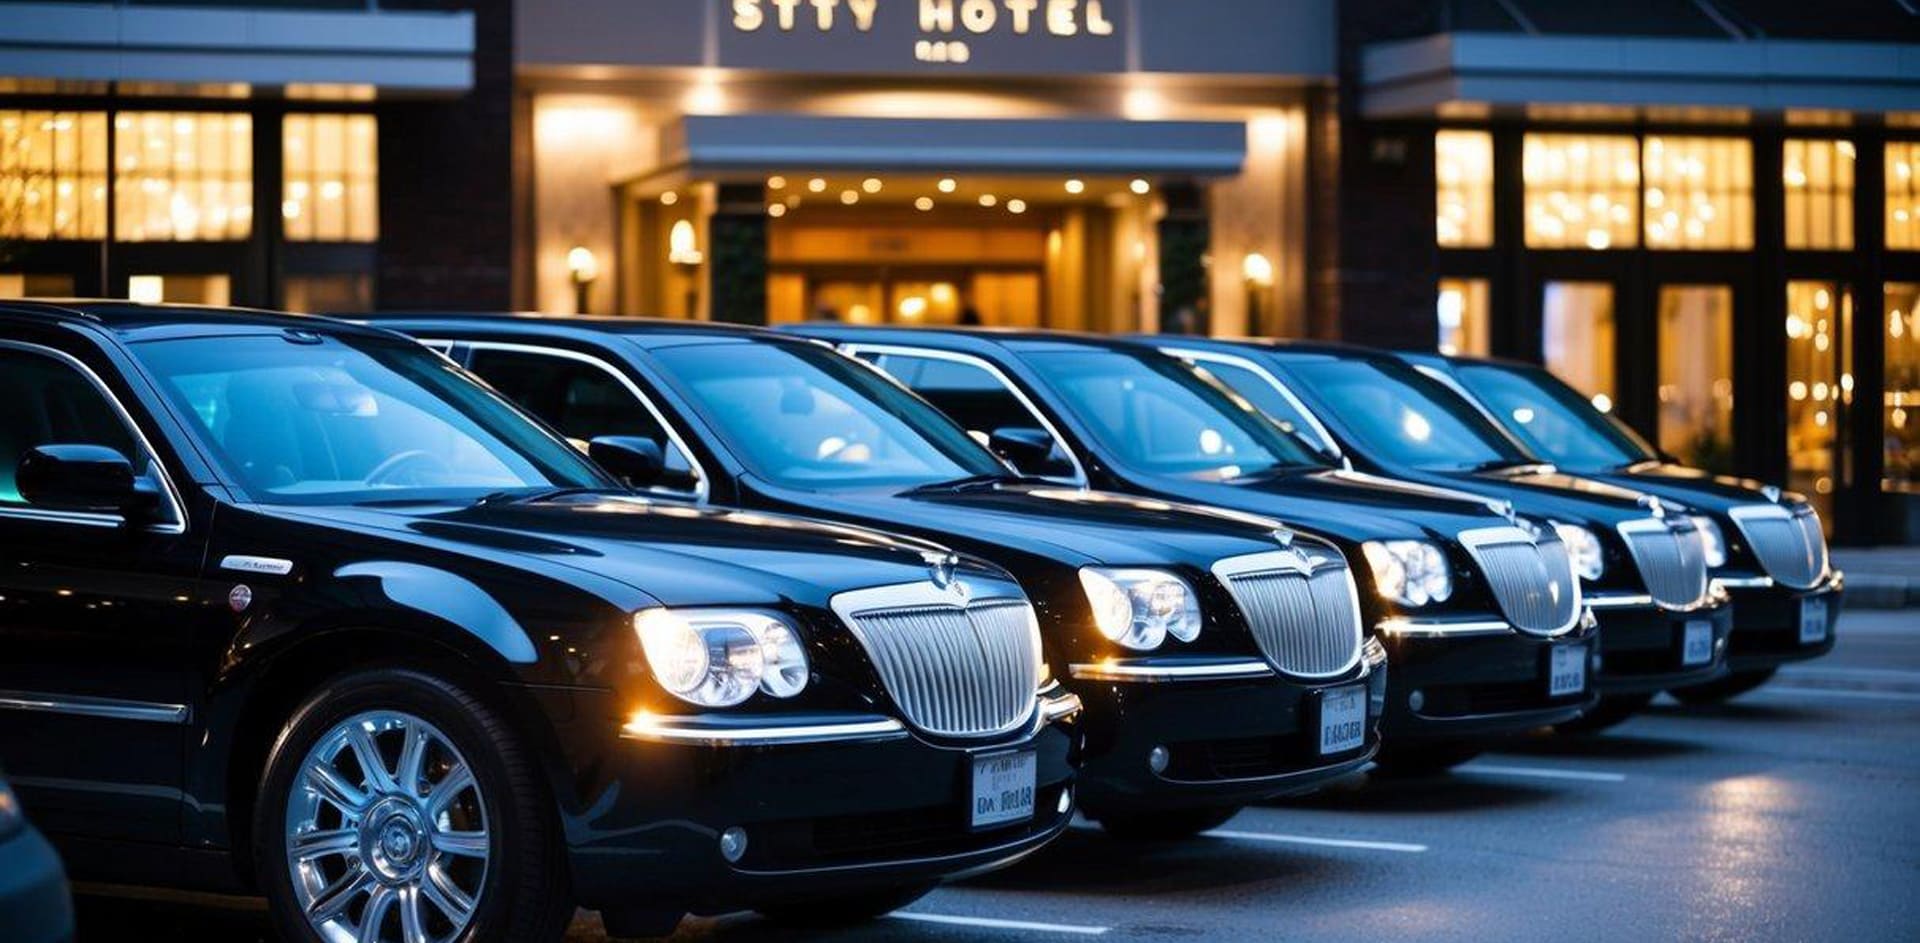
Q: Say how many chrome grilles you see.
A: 5